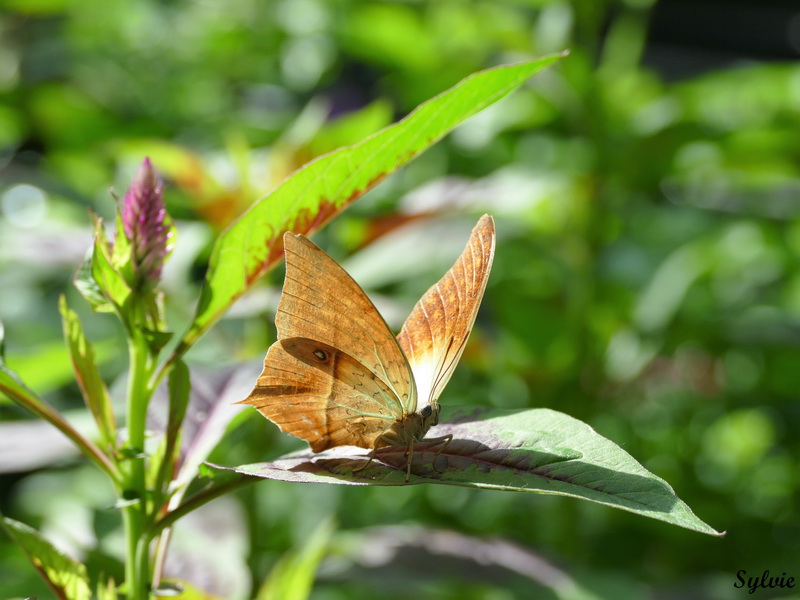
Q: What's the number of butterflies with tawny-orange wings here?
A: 1